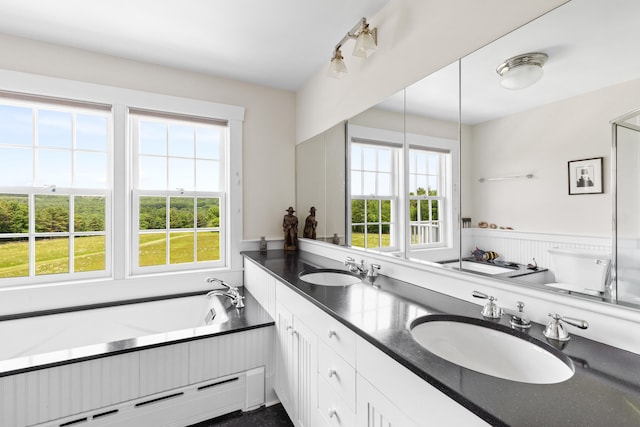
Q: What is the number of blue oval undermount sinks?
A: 0